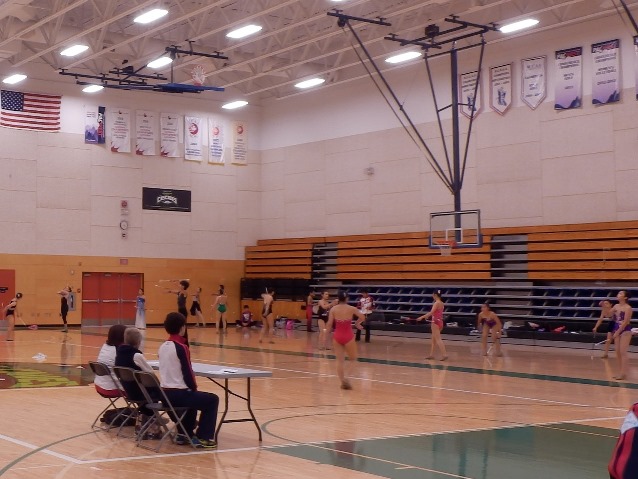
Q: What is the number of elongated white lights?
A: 10